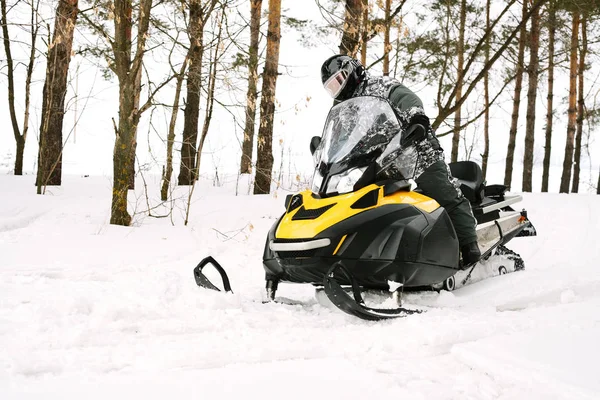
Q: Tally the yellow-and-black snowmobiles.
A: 1